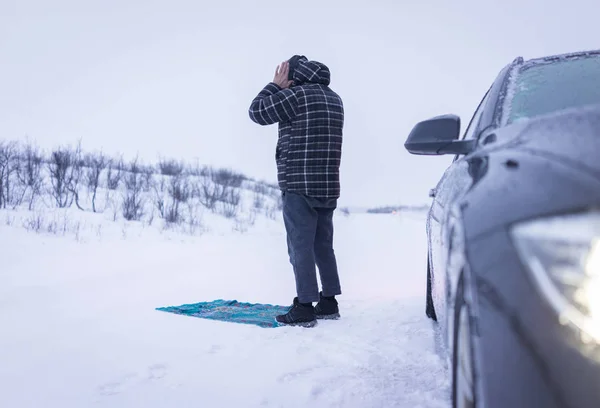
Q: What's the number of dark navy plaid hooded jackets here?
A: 1